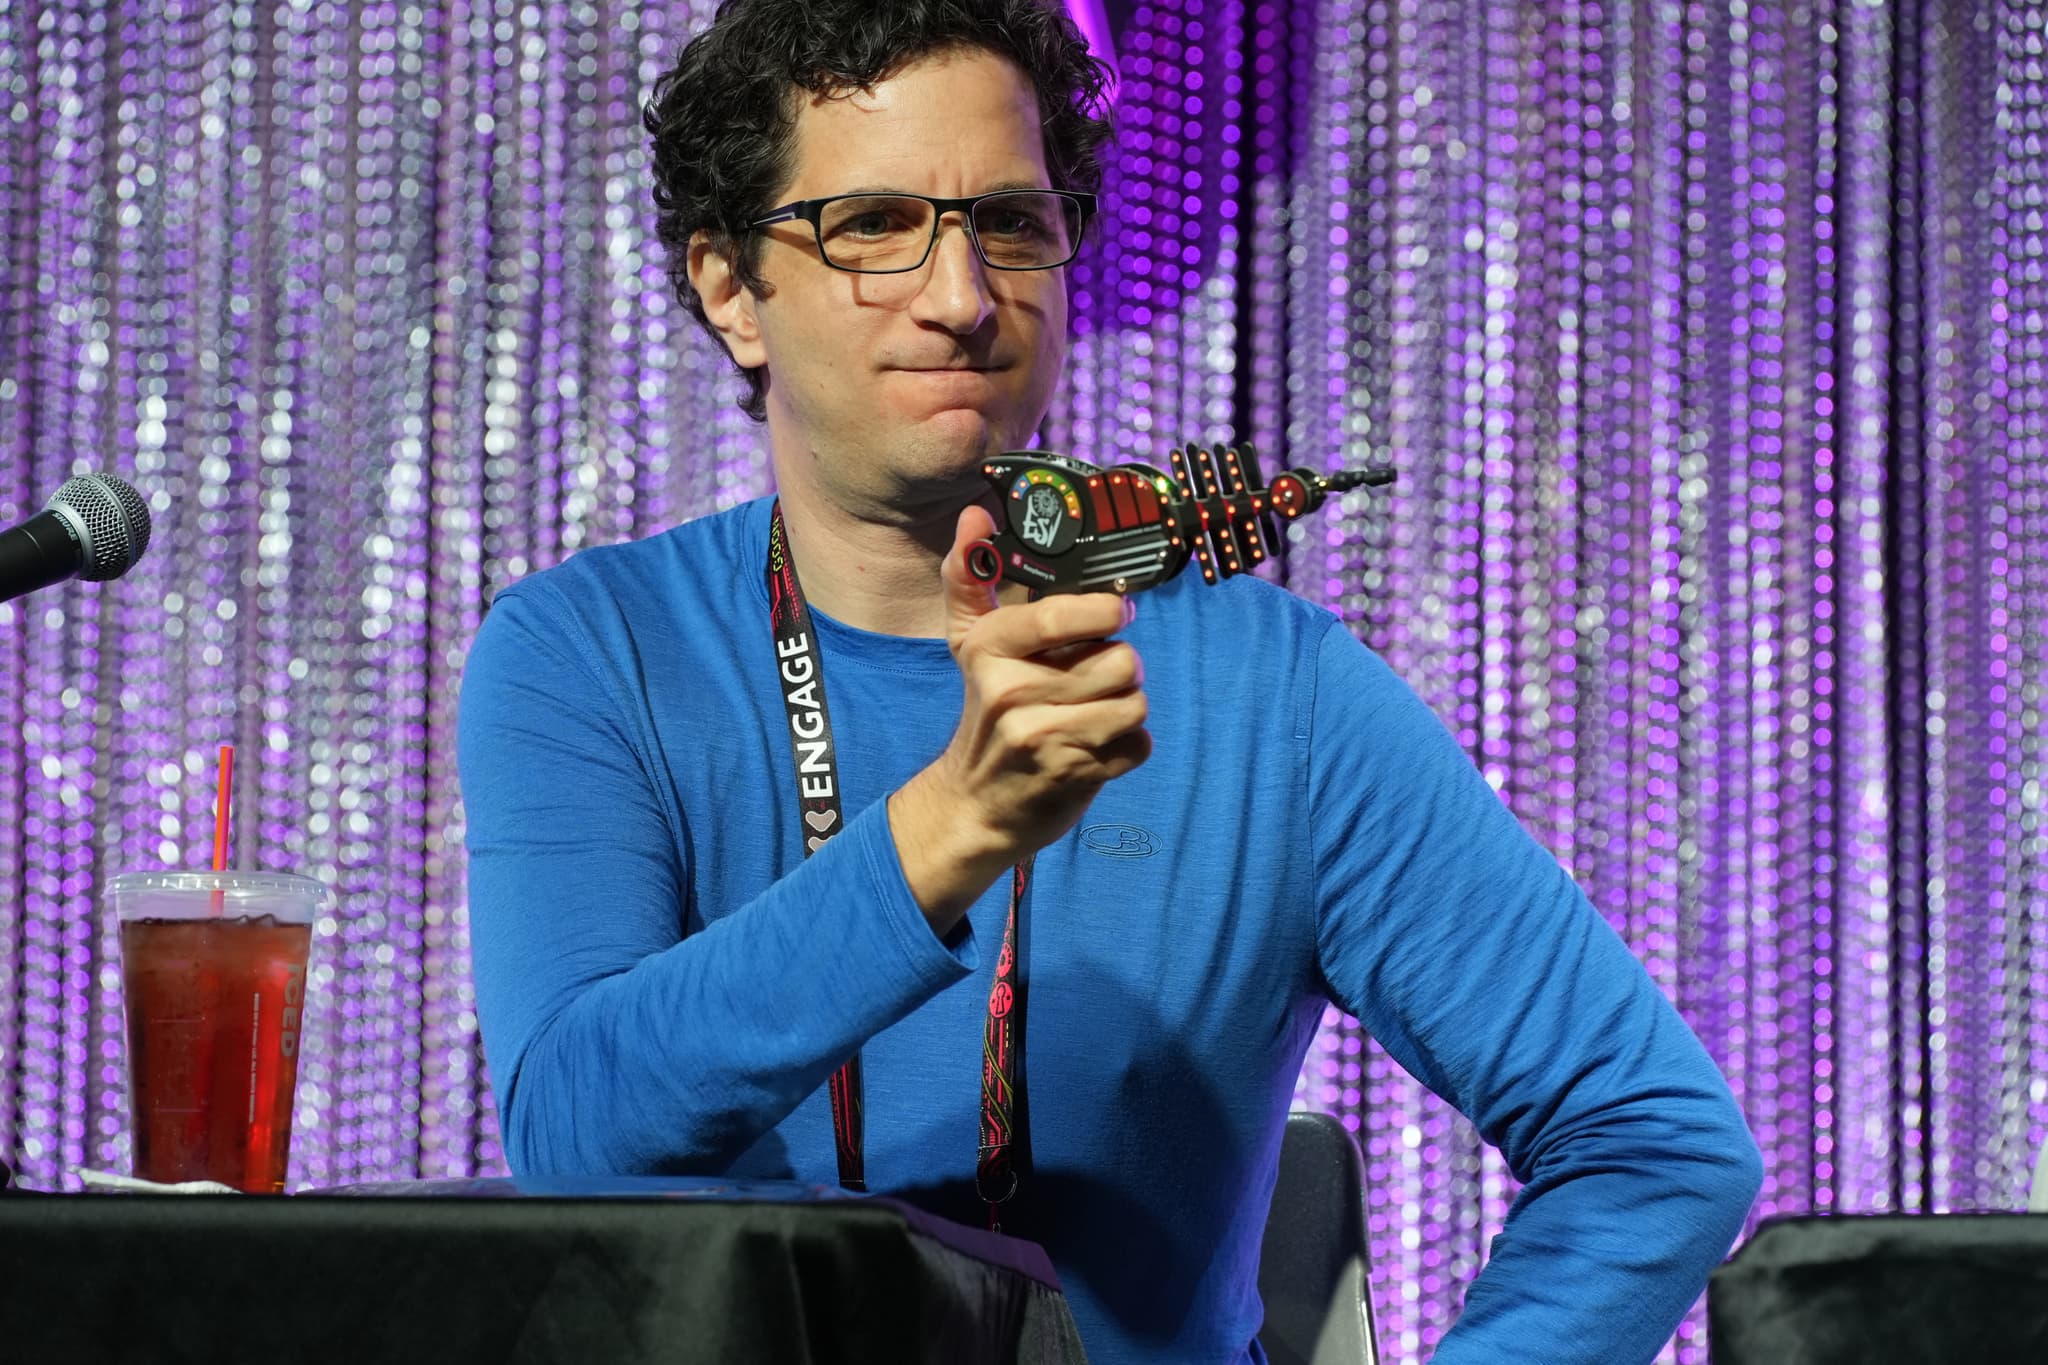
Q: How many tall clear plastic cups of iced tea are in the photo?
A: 1